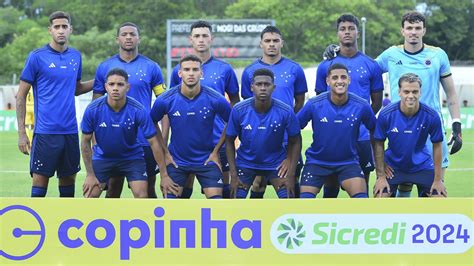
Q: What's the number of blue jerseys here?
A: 10